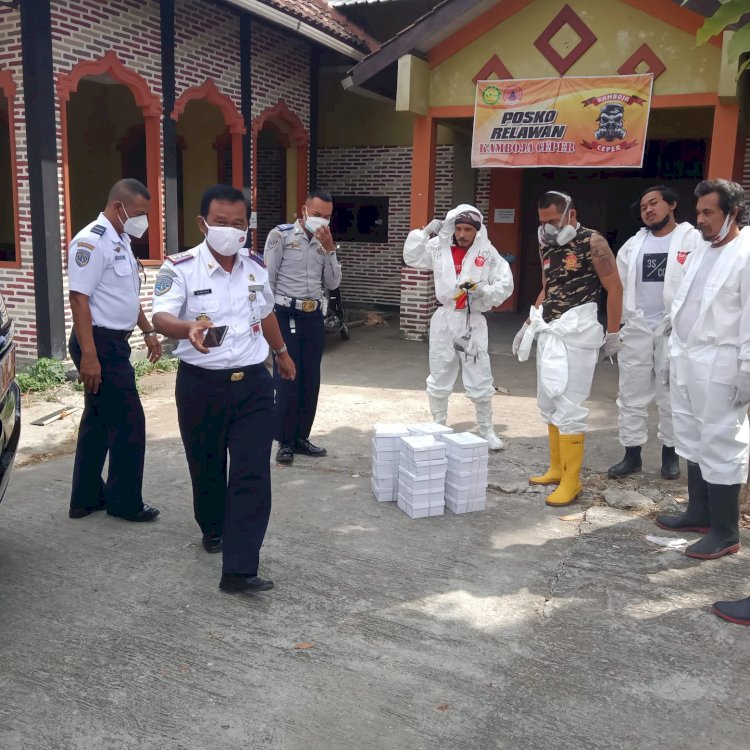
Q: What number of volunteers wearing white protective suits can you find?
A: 4